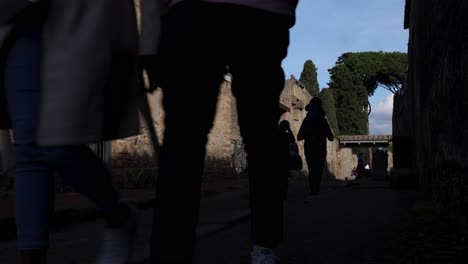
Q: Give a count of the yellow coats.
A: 0